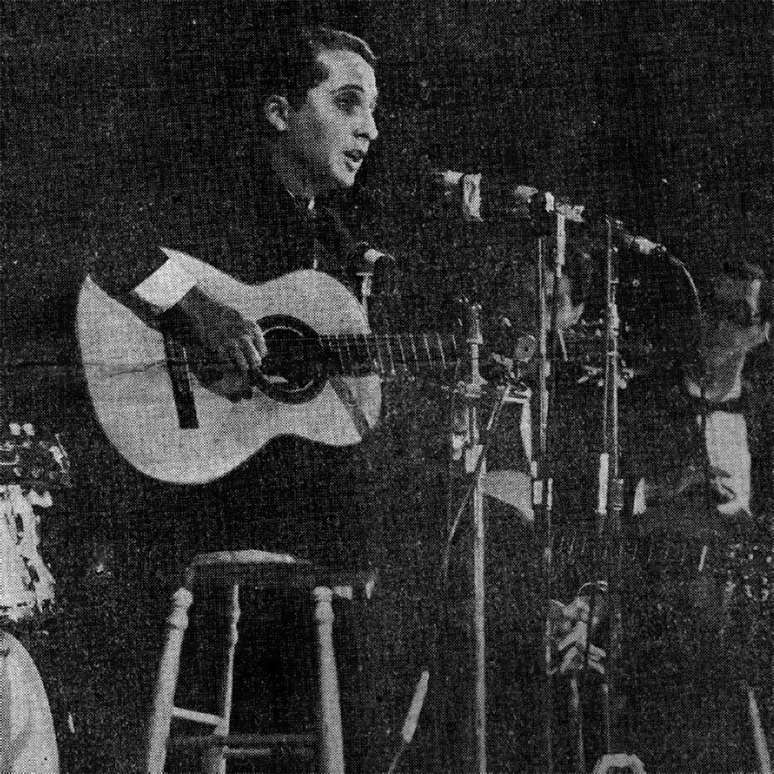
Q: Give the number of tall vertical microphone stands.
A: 3